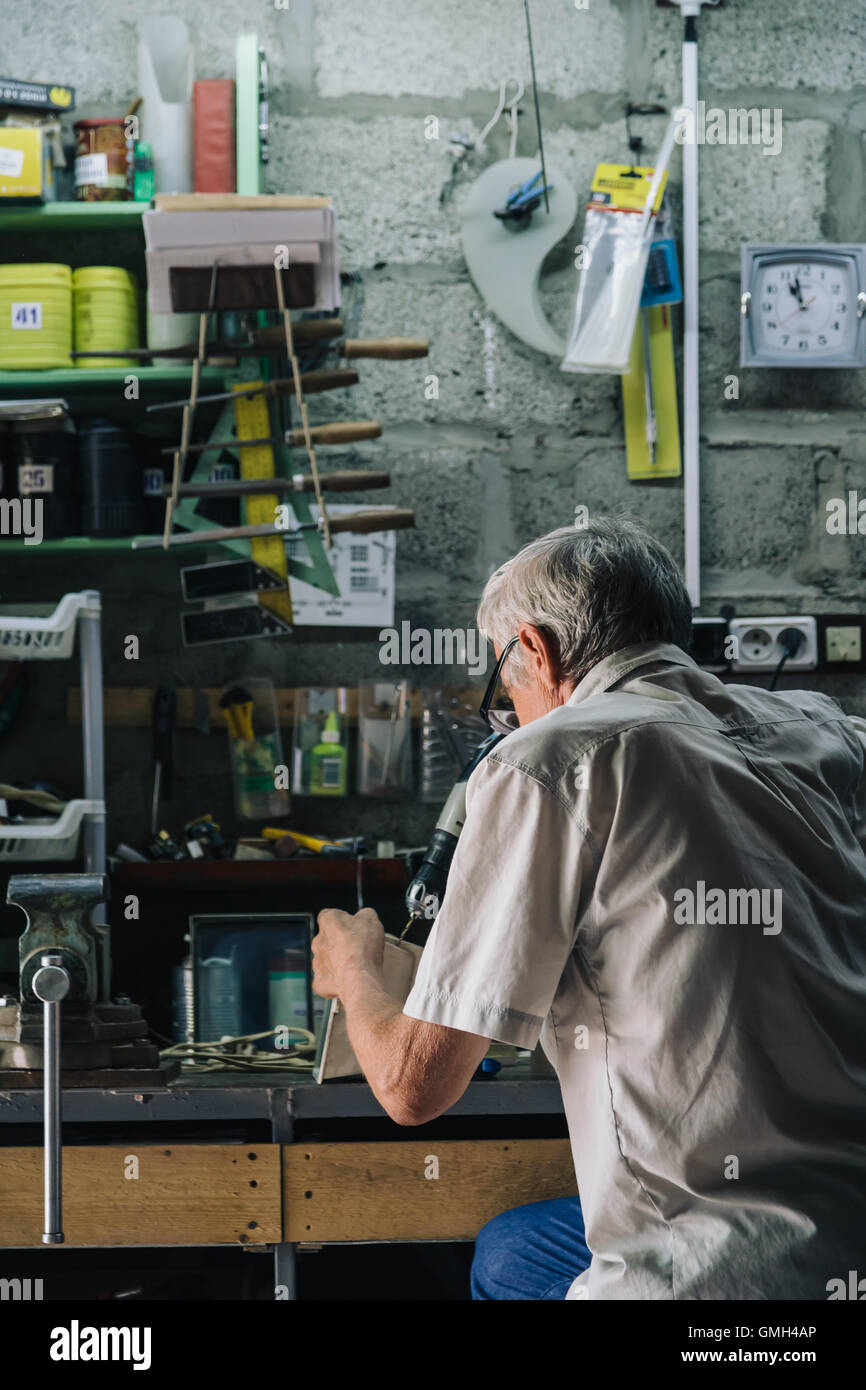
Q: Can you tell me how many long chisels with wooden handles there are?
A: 6